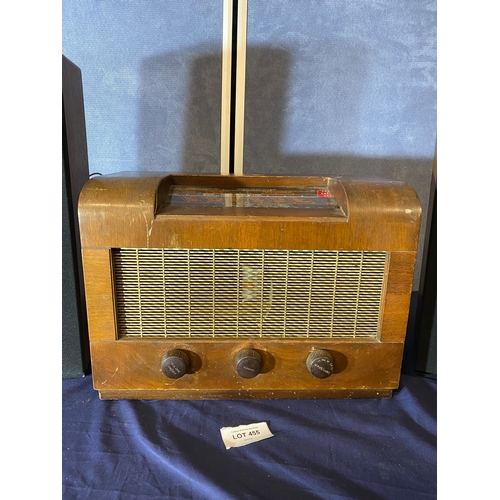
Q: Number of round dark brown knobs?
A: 3